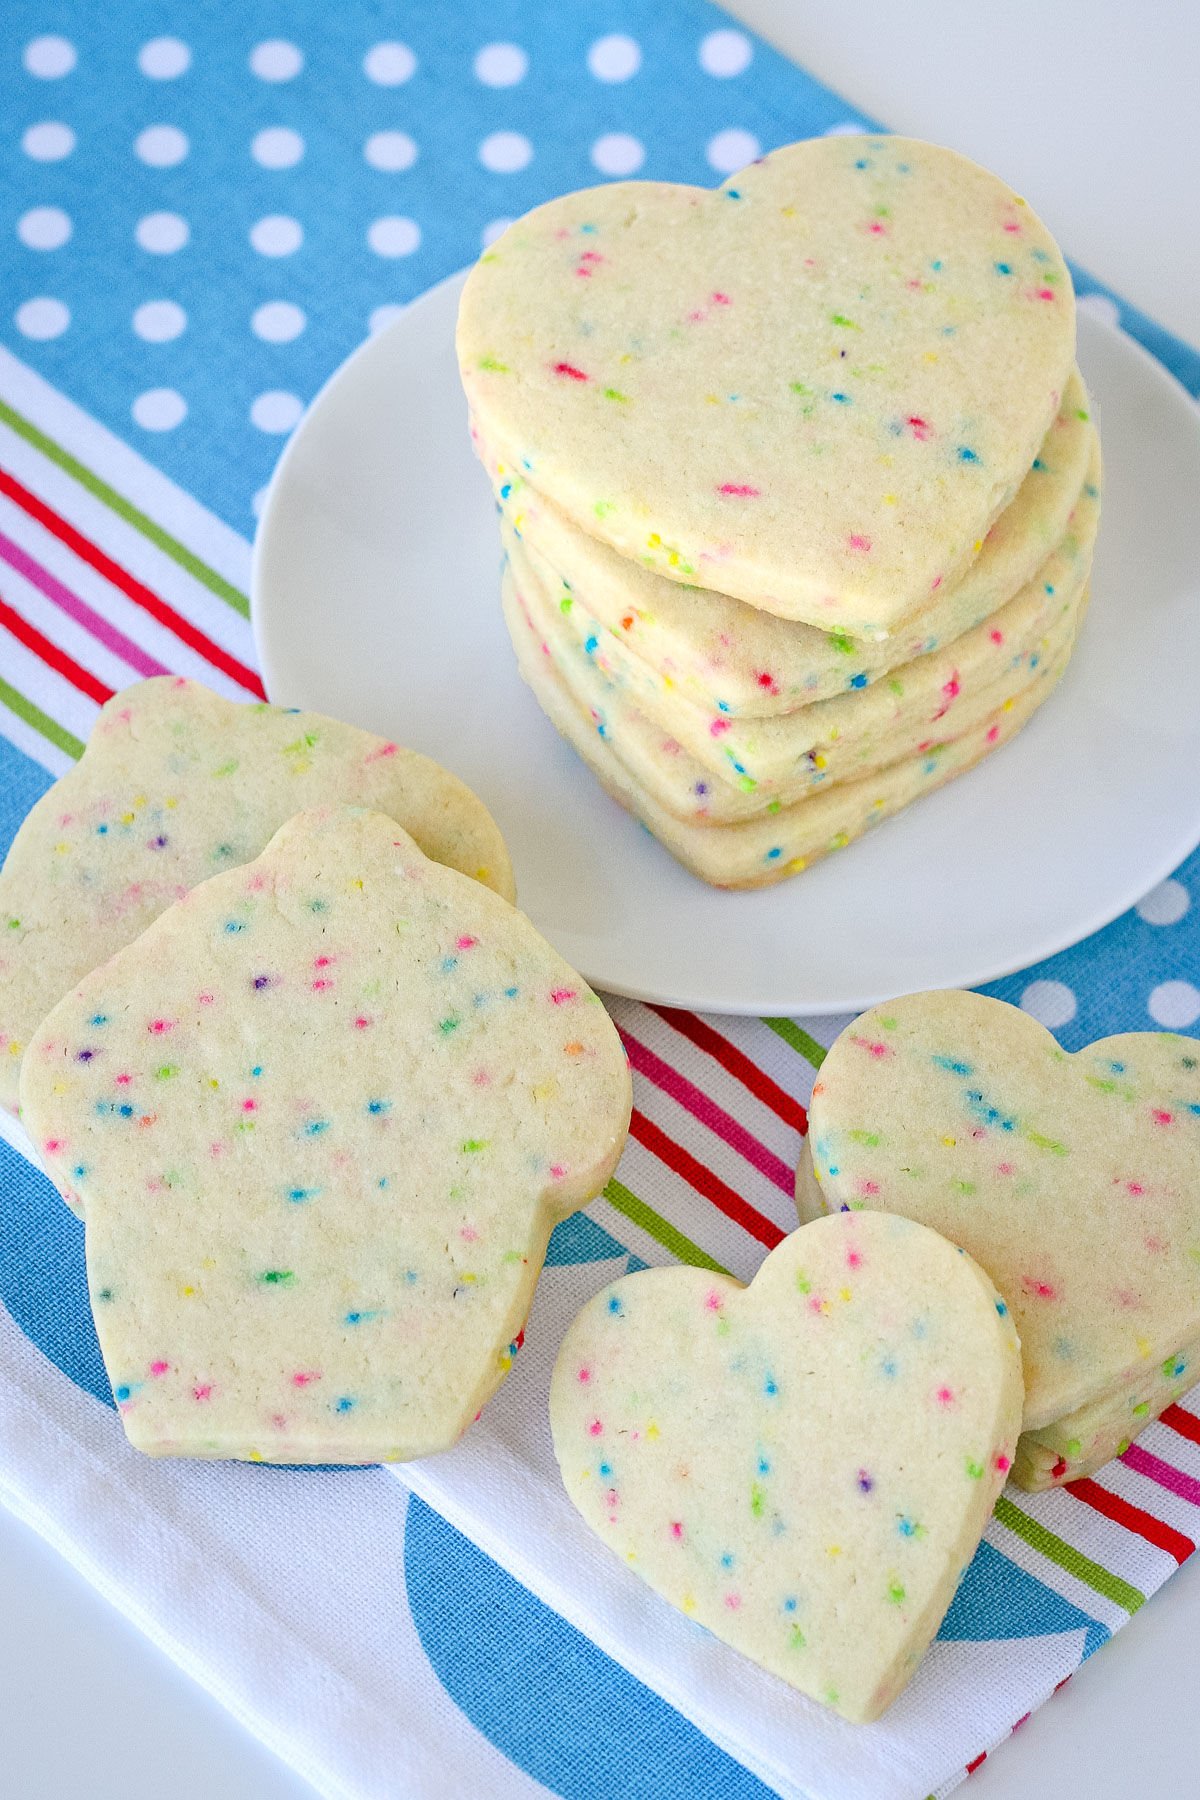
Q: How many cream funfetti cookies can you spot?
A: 10